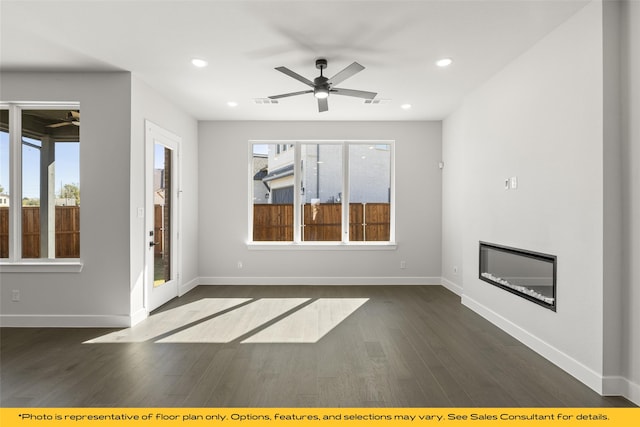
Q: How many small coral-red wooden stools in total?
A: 0